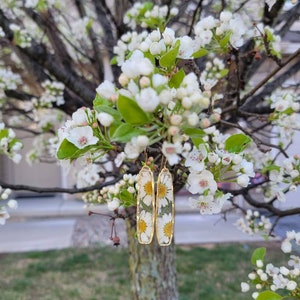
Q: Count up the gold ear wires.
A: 2